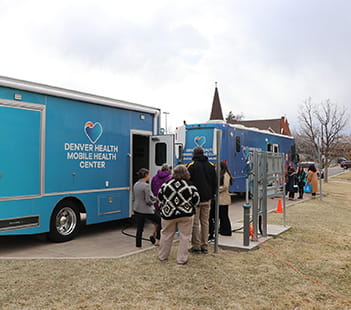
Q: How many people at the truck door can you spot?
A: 5